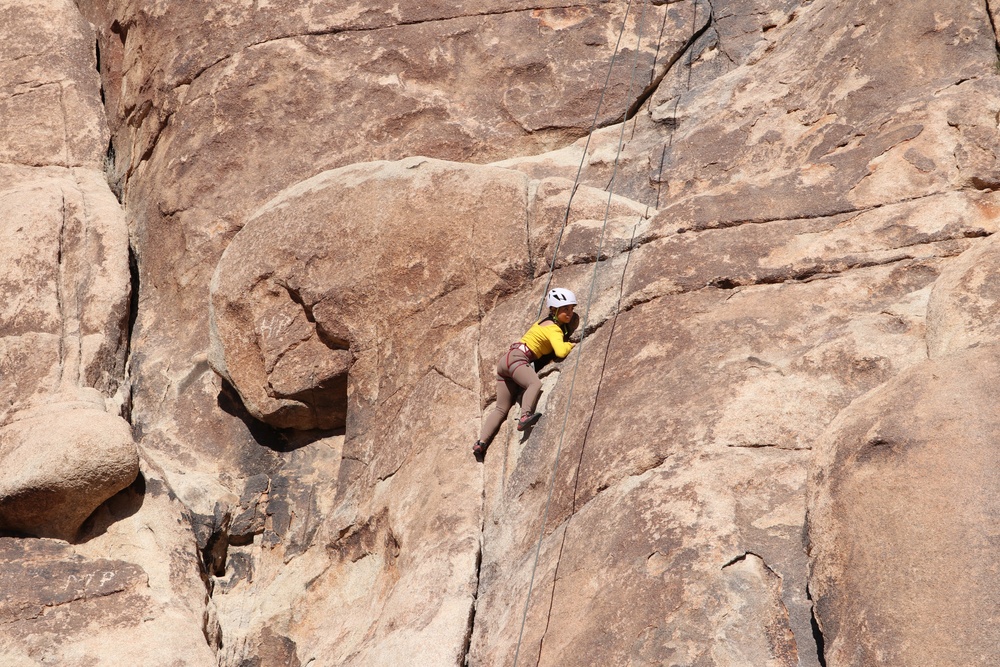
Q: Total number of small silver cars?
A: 0